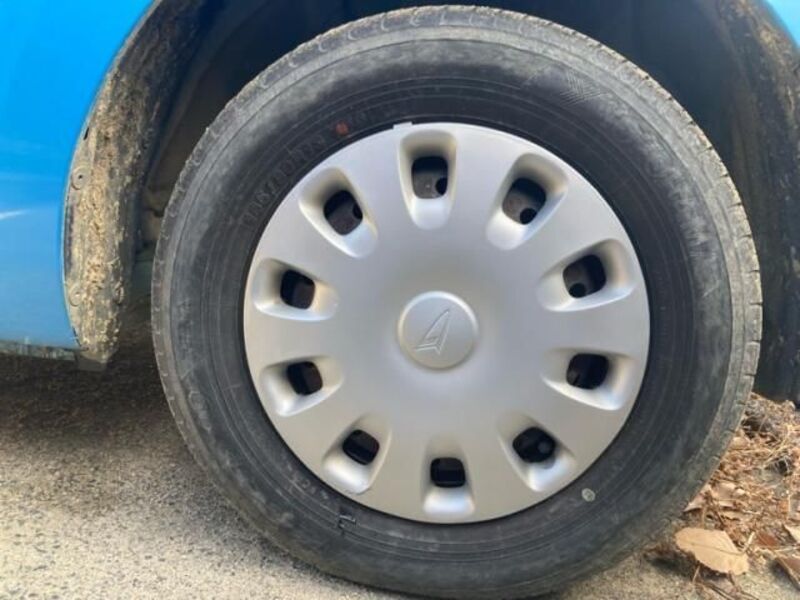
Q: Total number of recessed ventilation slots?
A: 10